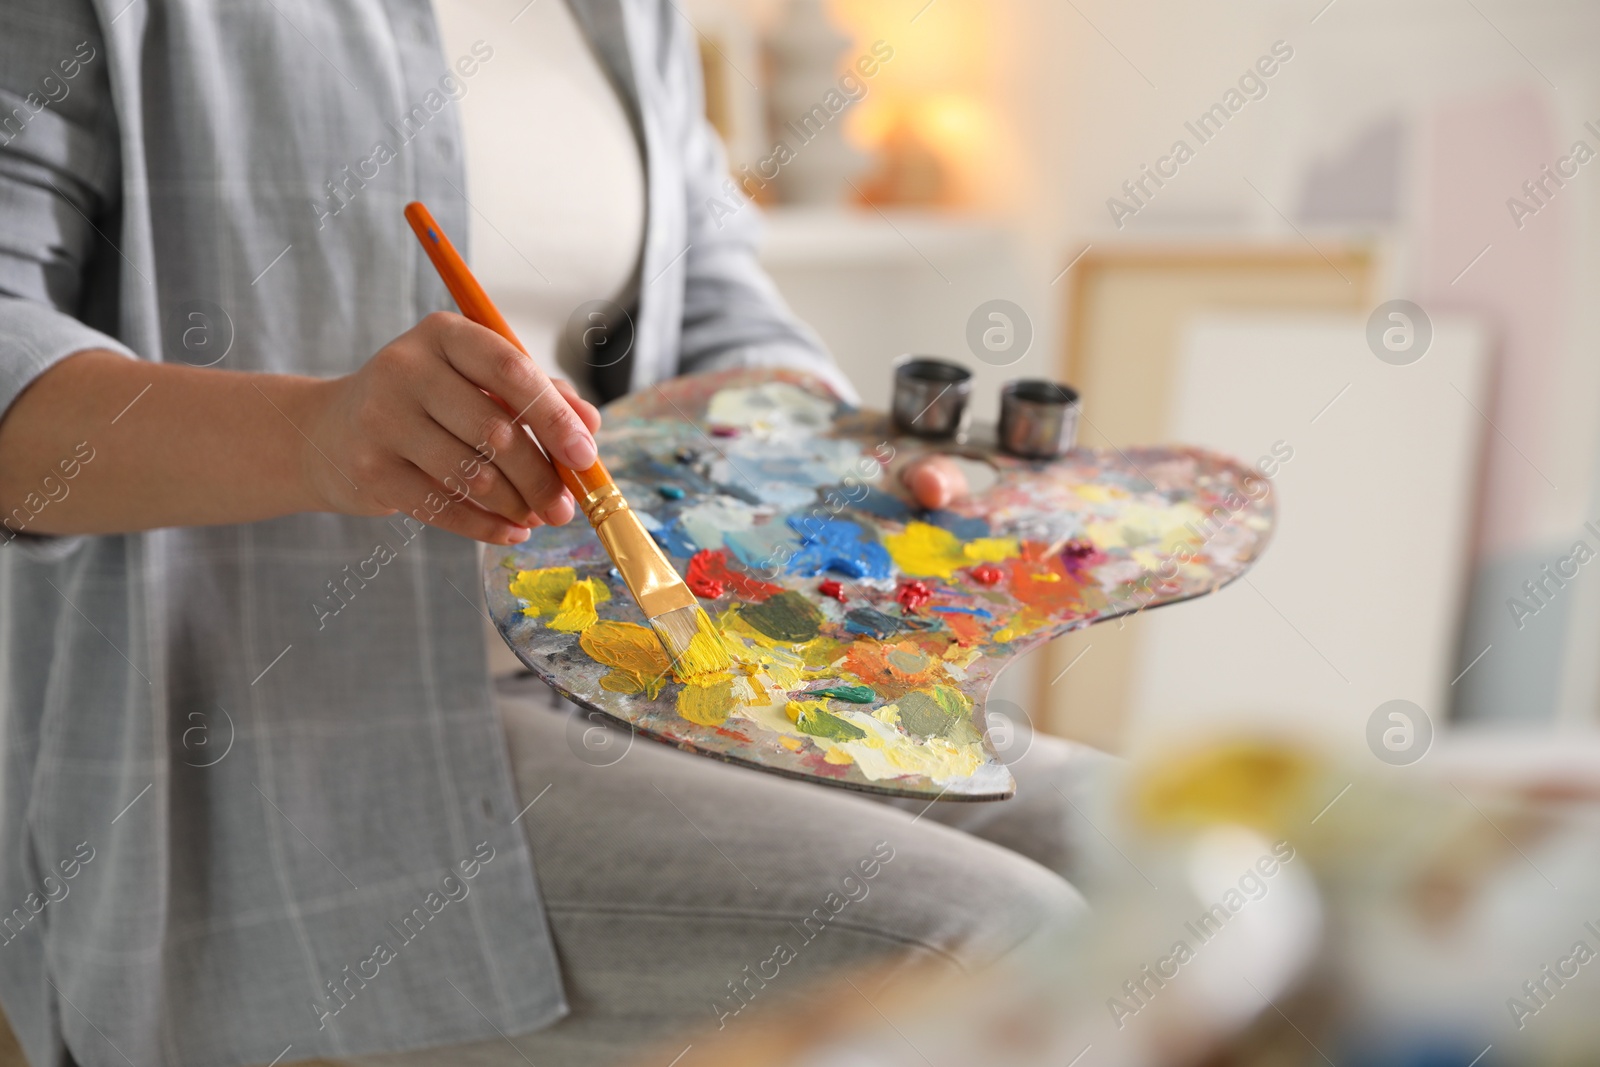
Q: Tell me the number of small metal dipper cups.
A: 2